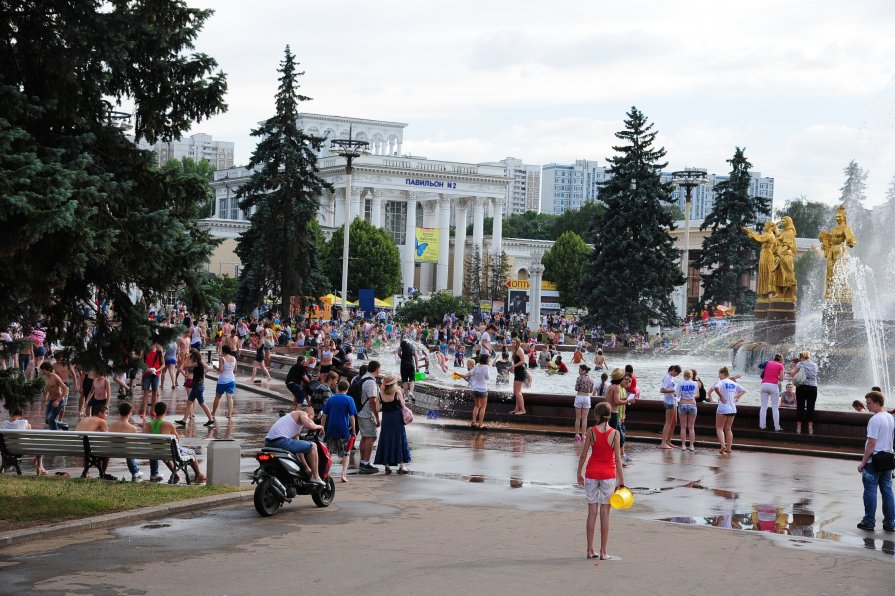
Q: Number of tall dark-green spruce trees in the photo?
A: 4